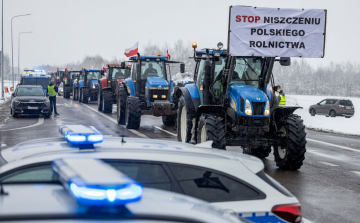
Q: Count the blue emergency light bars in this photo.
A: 3